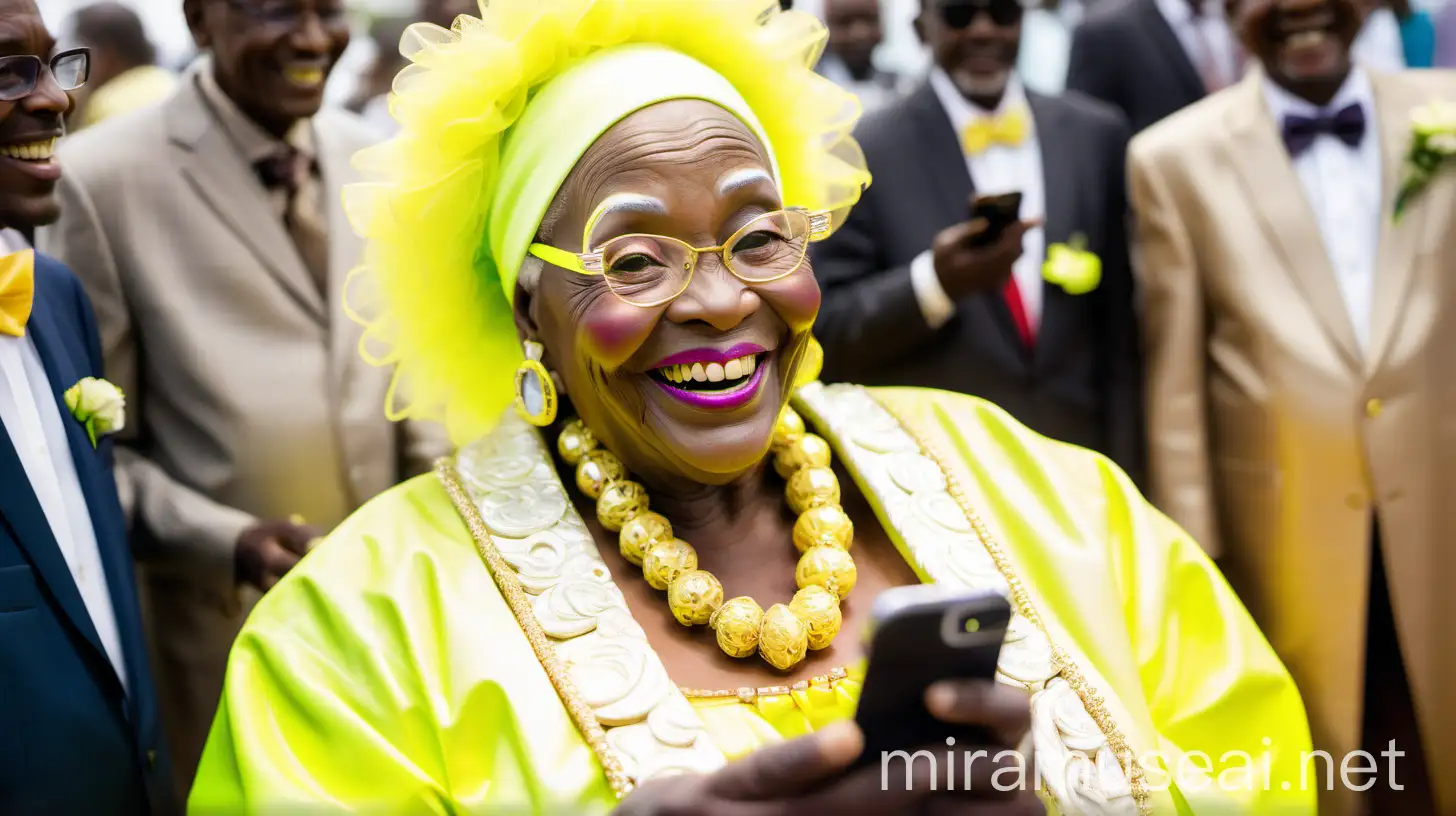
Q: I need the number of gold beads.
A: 14